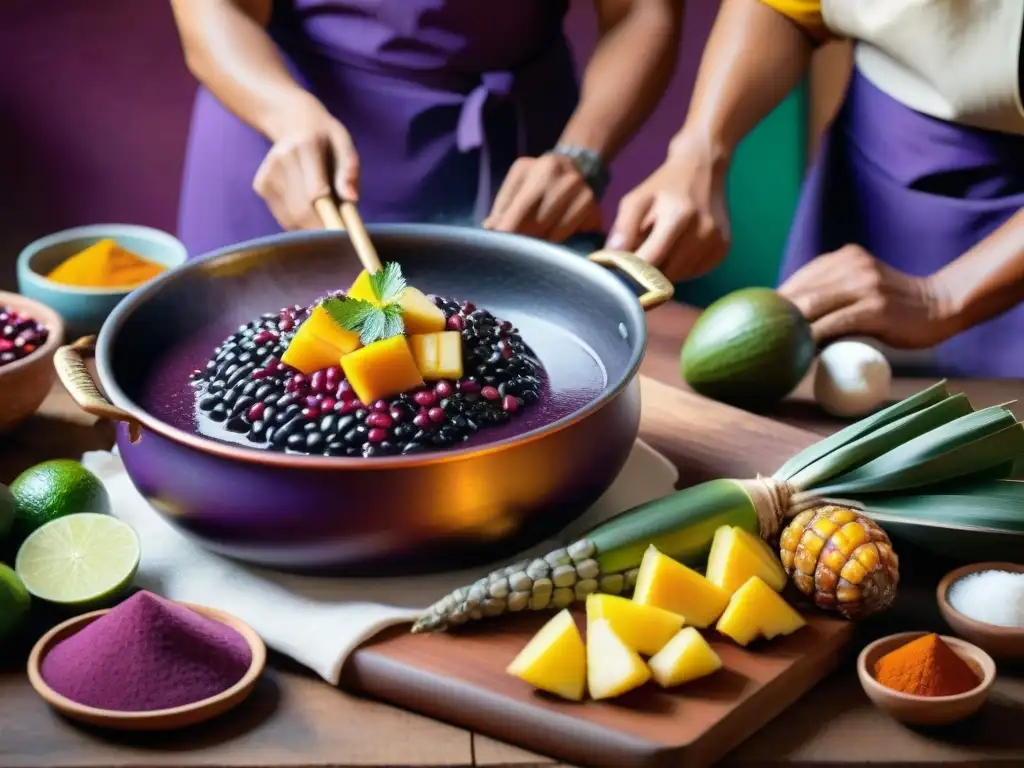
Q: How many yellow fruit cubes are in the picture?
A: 12